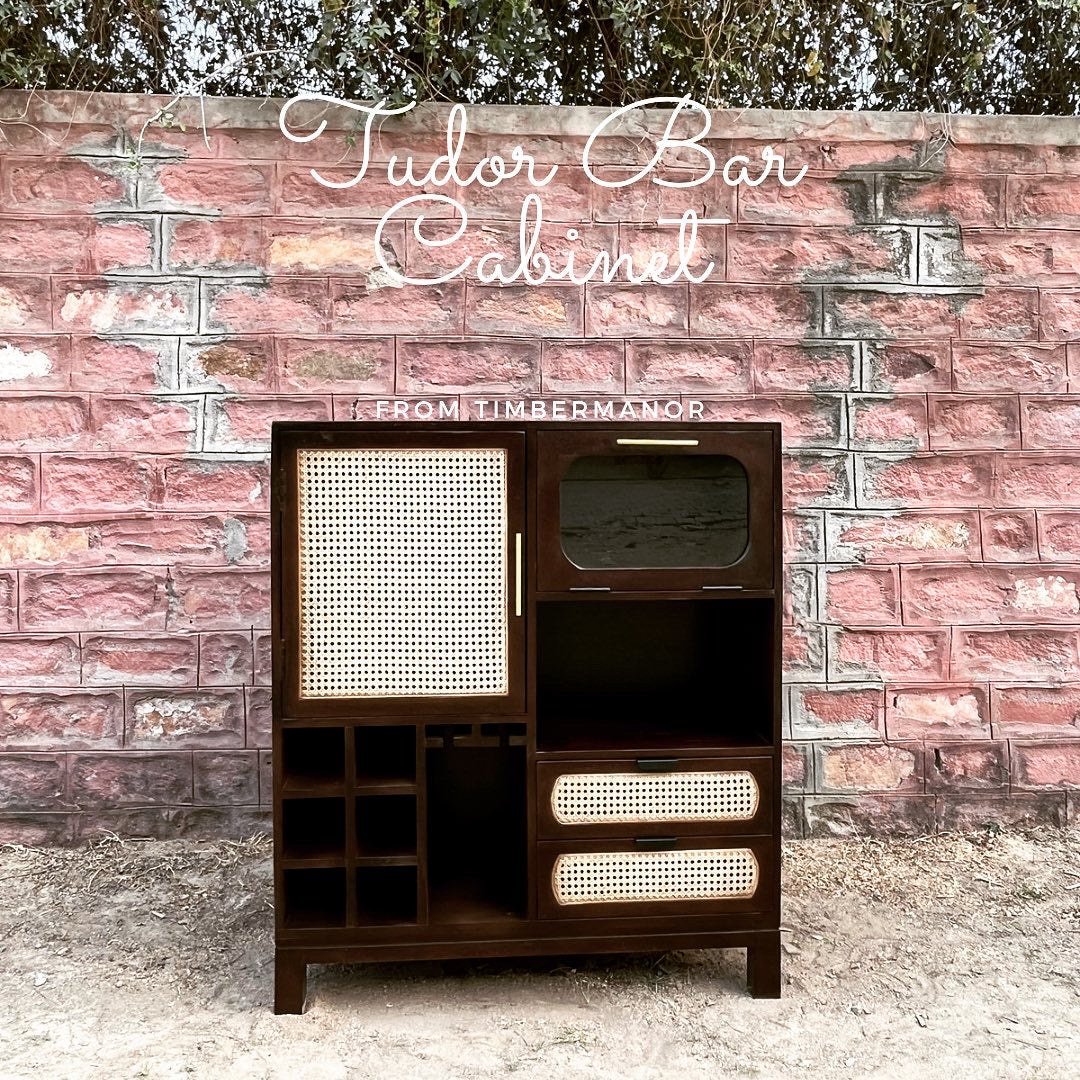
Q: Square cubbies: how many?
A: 6